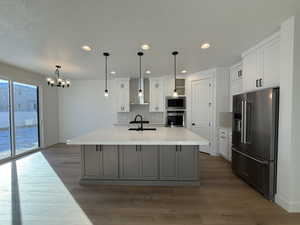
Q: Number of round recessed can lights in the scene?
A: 6